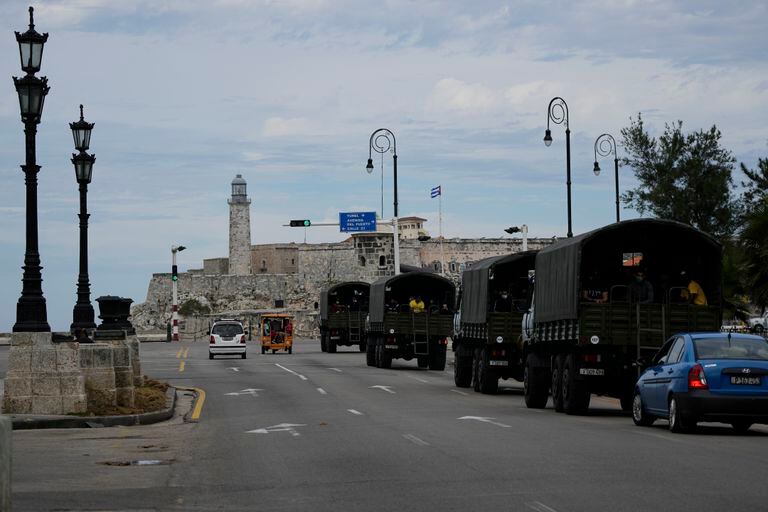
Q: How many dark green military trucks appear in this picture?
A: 4